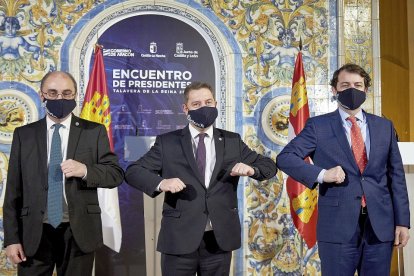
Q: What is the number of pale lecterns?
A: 2